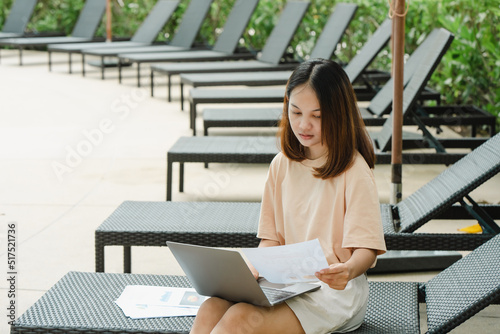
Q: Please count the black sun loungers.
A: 12